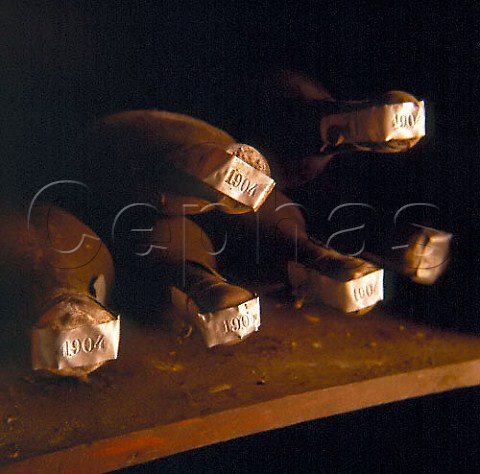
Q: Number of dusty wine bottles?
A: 6